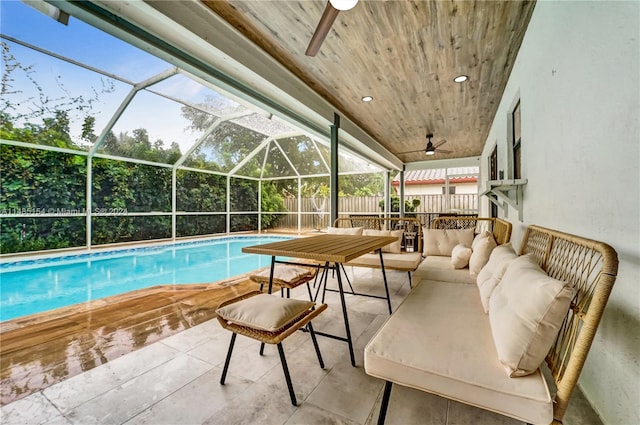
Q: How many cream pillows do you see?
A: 7